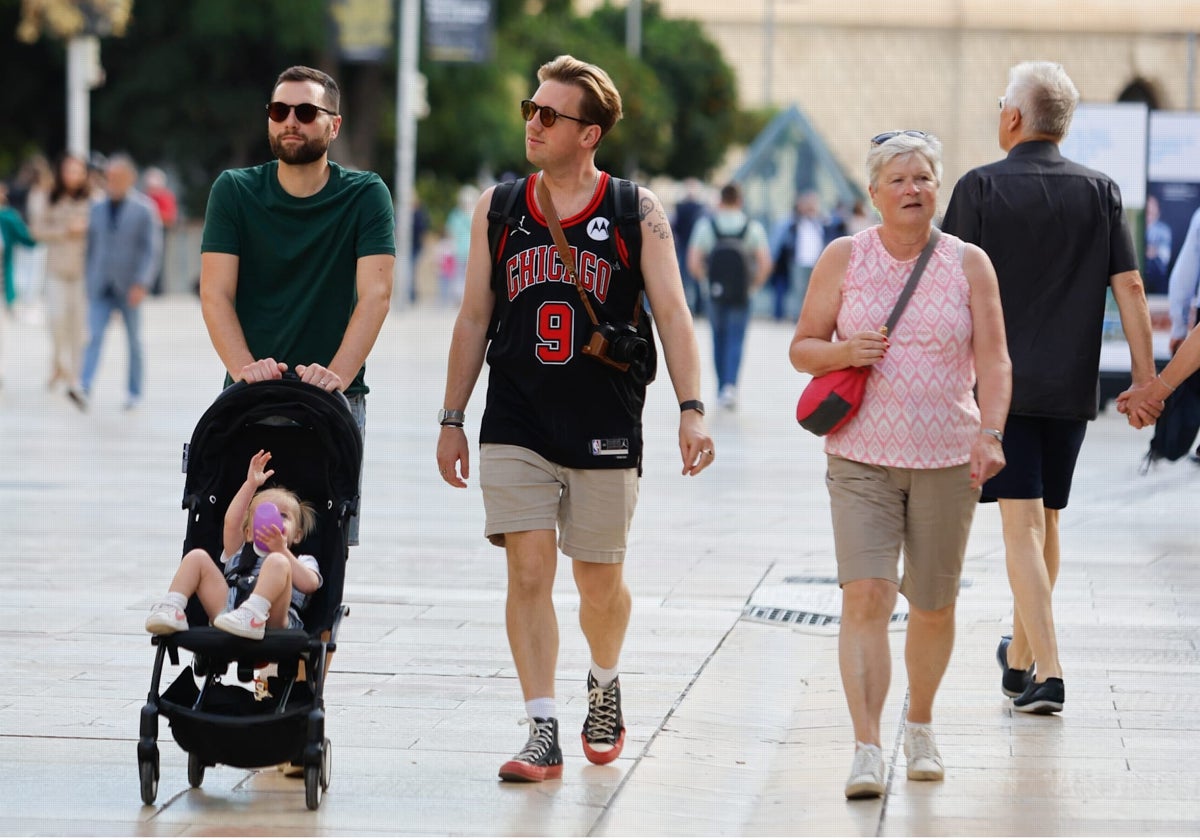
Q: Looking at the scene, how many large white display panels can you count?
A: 2